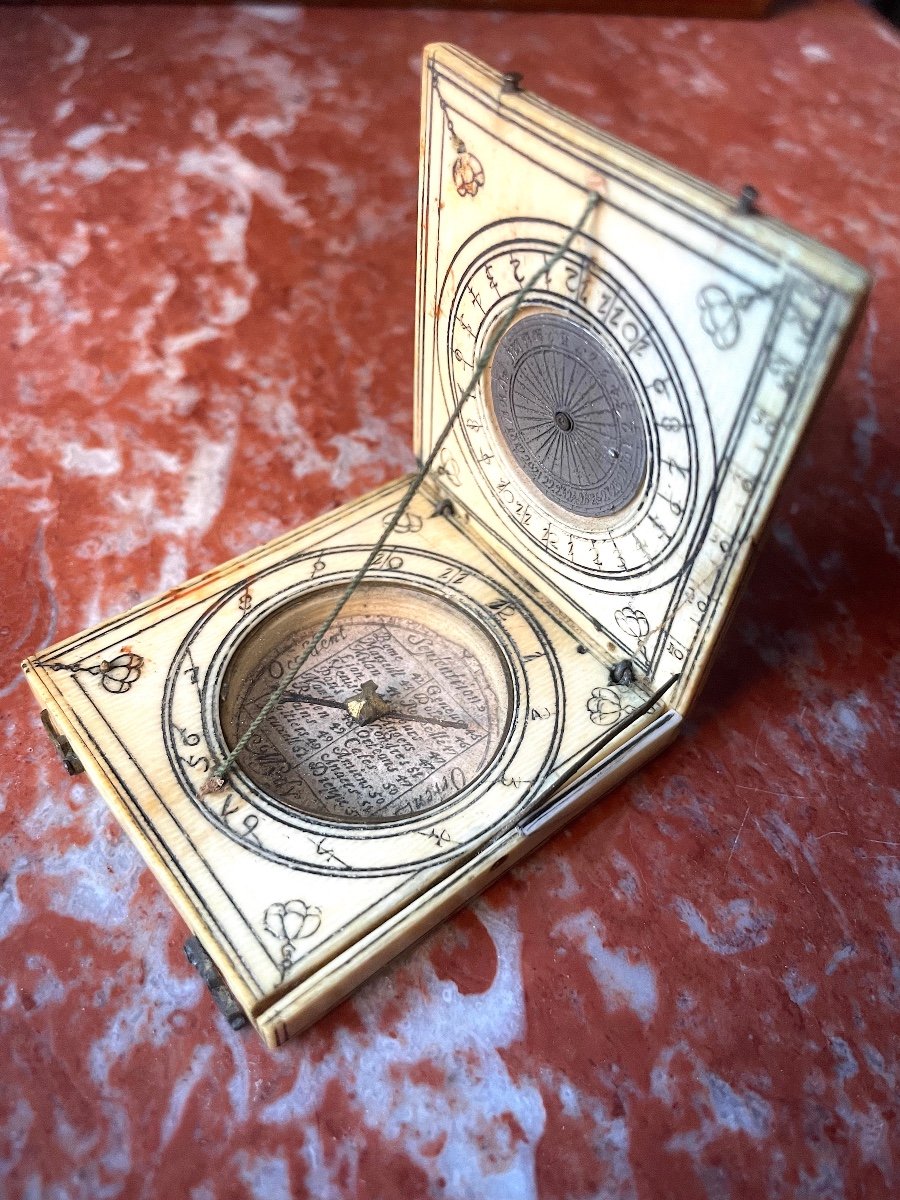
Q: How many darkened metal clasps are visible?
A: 2